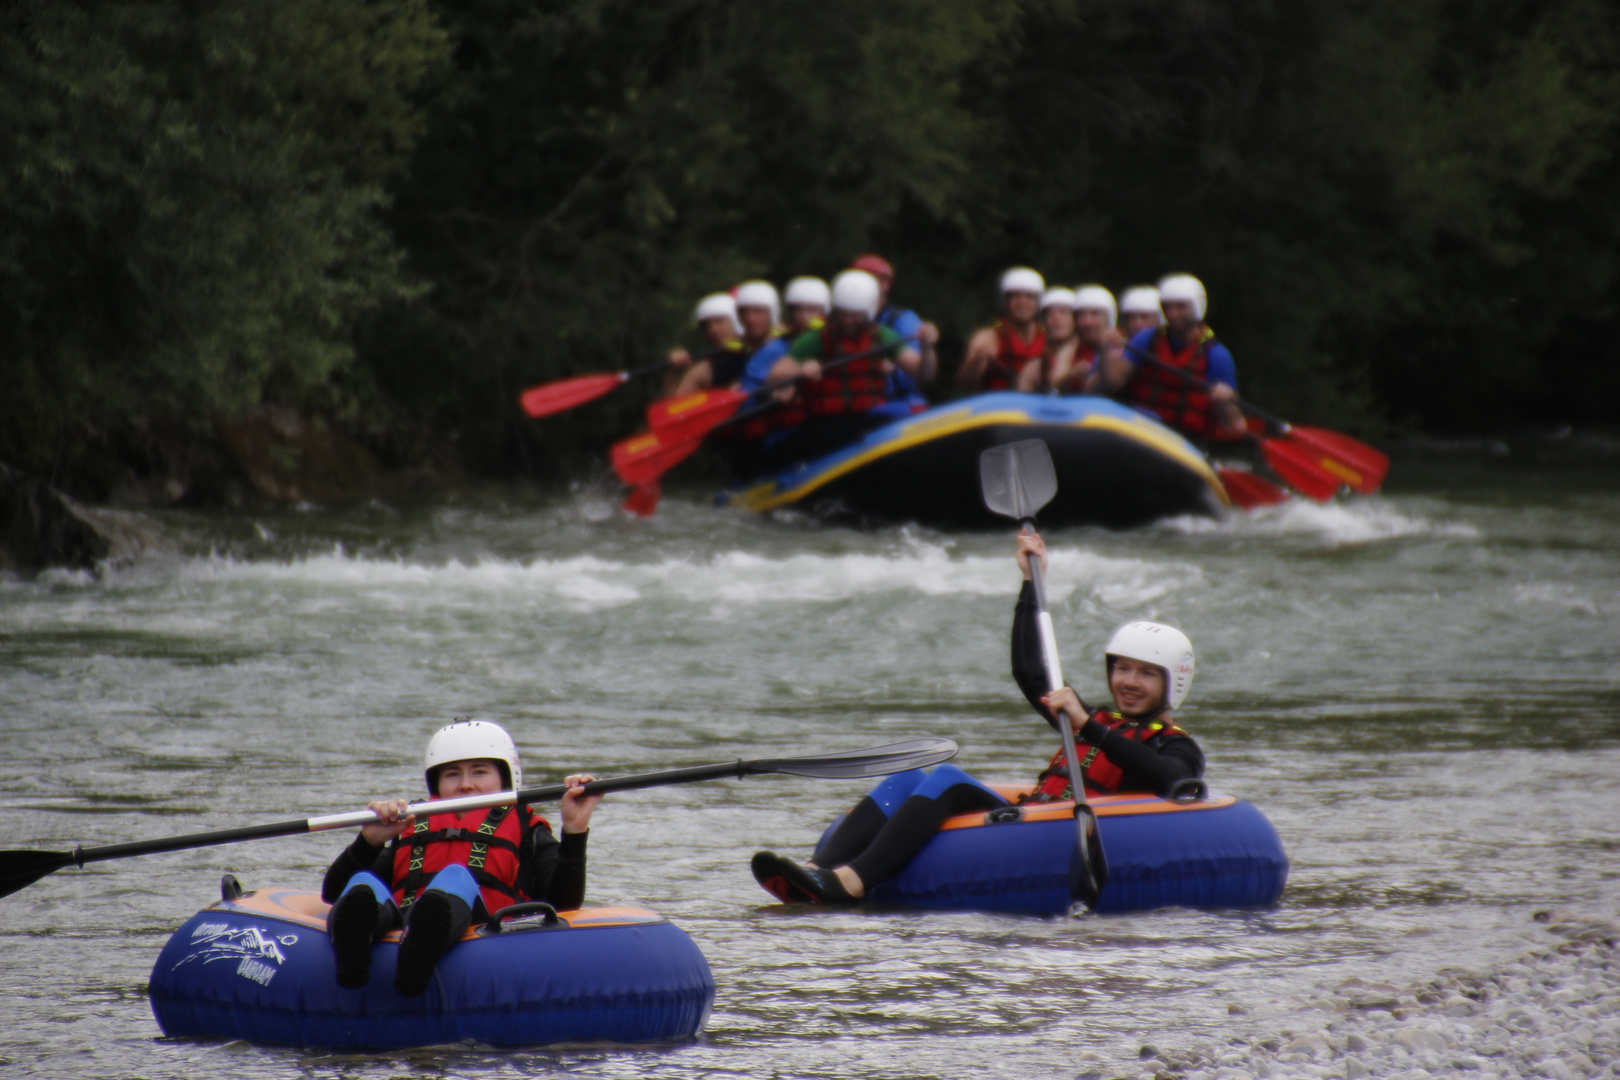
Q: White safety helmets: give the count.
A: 11